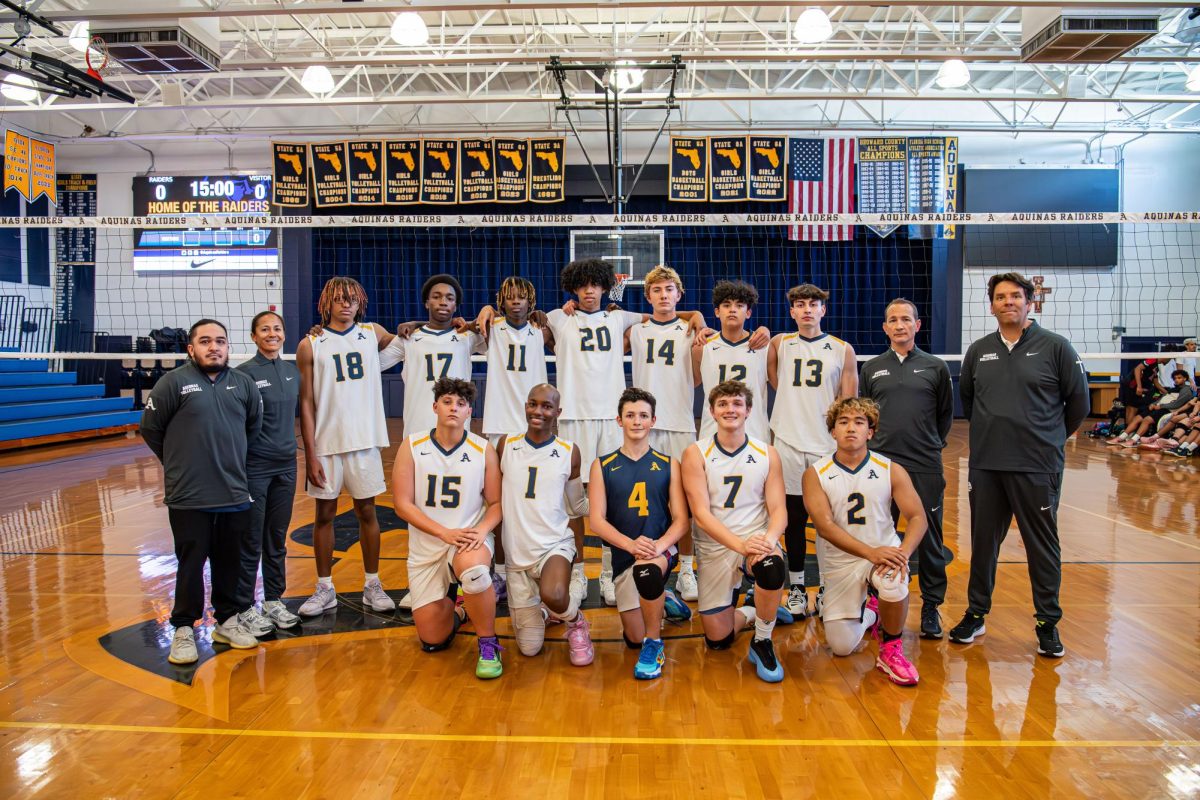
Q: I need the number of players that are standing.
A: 7